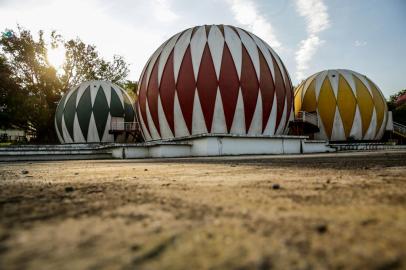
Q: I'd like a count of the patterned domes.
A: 3